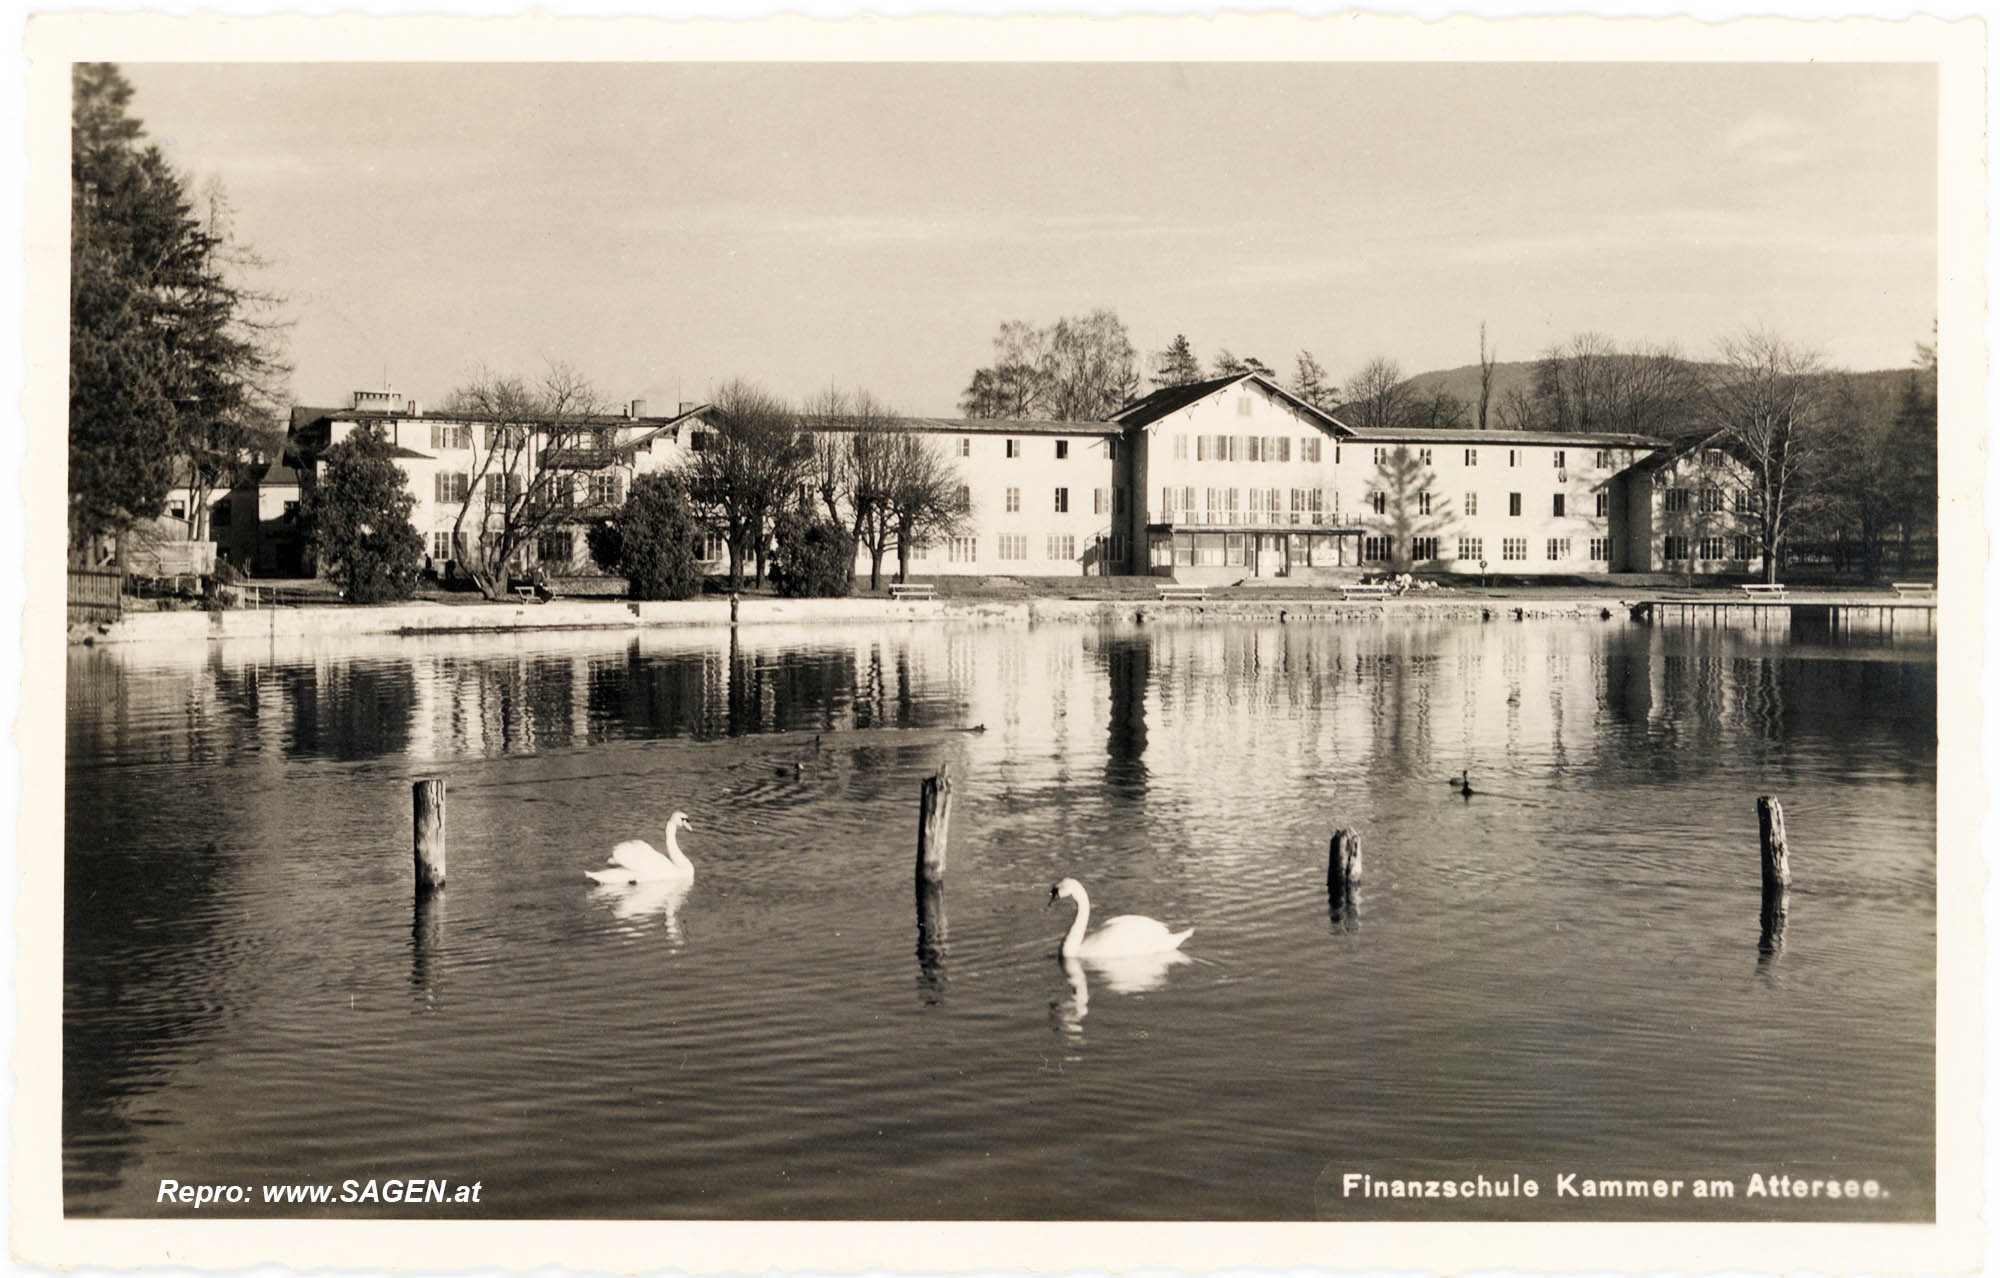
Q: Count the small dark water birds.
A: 5